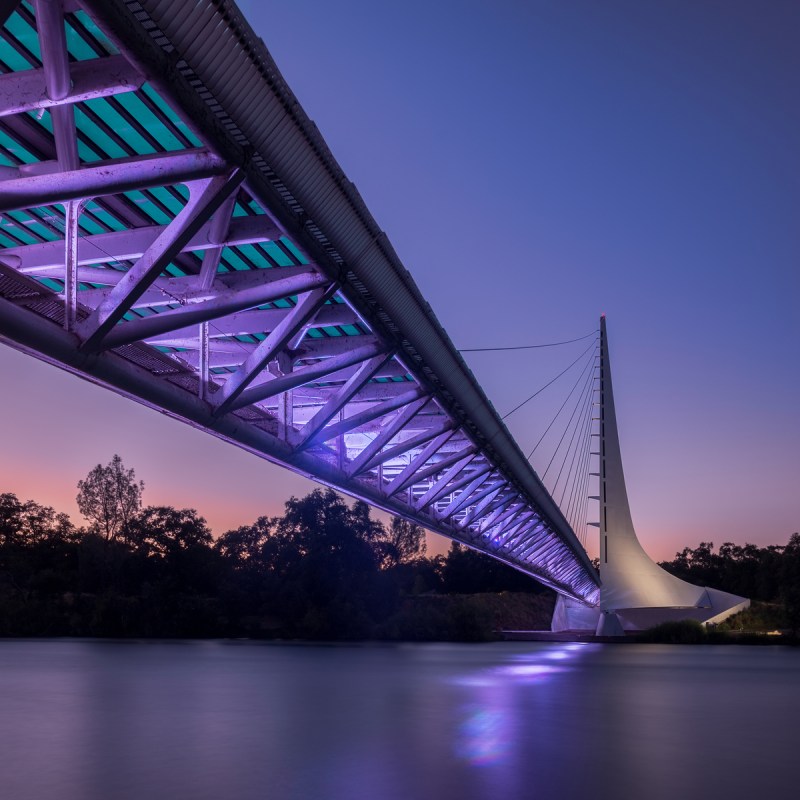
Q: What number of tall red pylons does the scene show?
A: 0